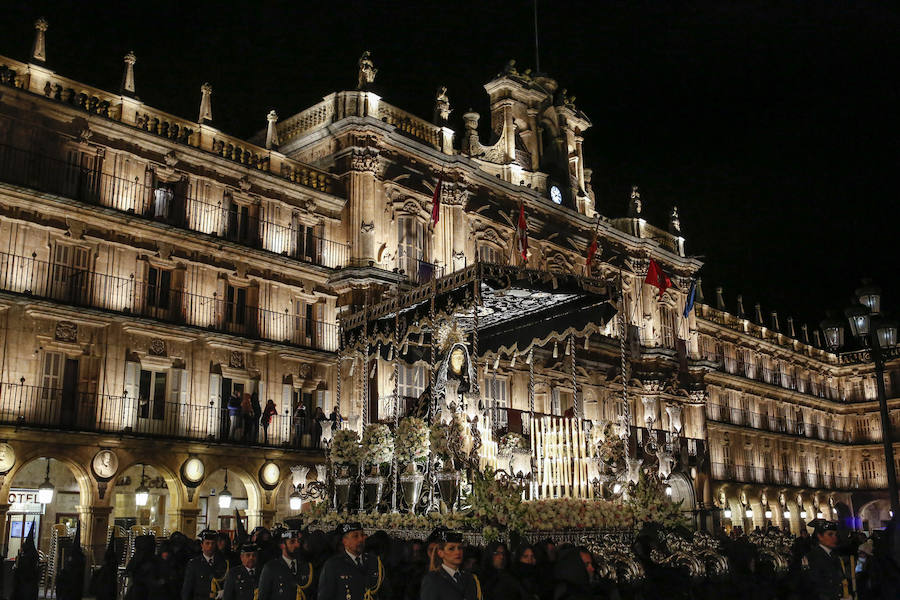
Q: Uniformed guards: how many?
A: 6